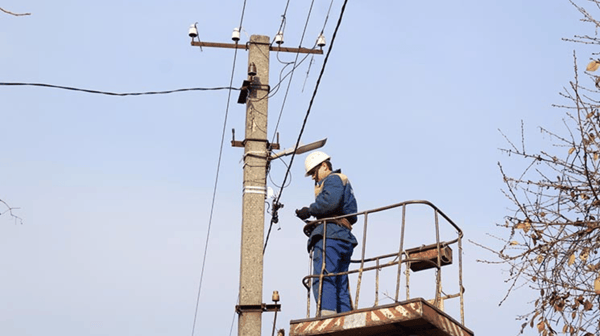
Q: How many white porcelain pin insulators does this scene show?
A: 4